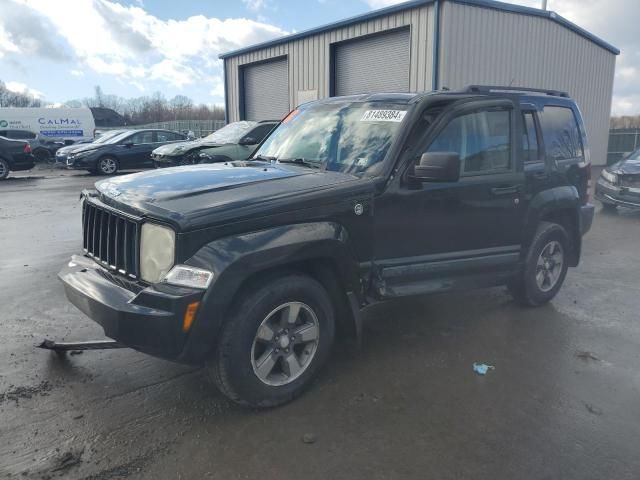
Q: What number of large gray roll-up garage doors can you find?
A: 2